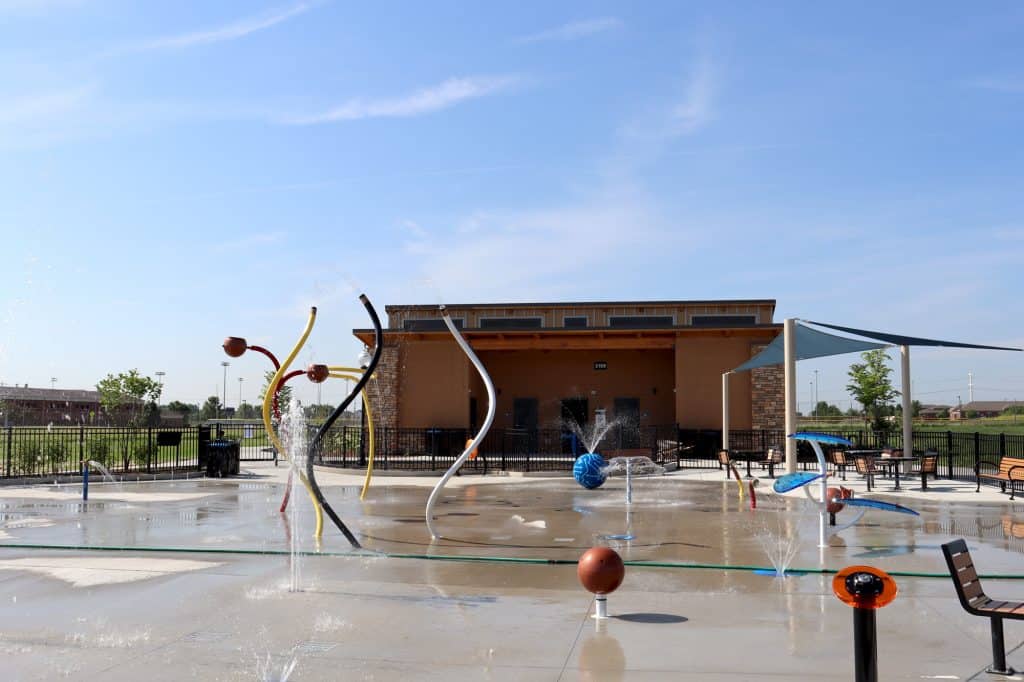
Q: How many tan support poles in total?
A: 3